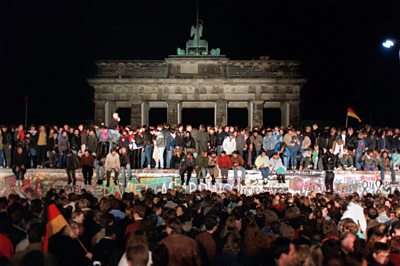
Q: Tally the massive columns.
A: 6